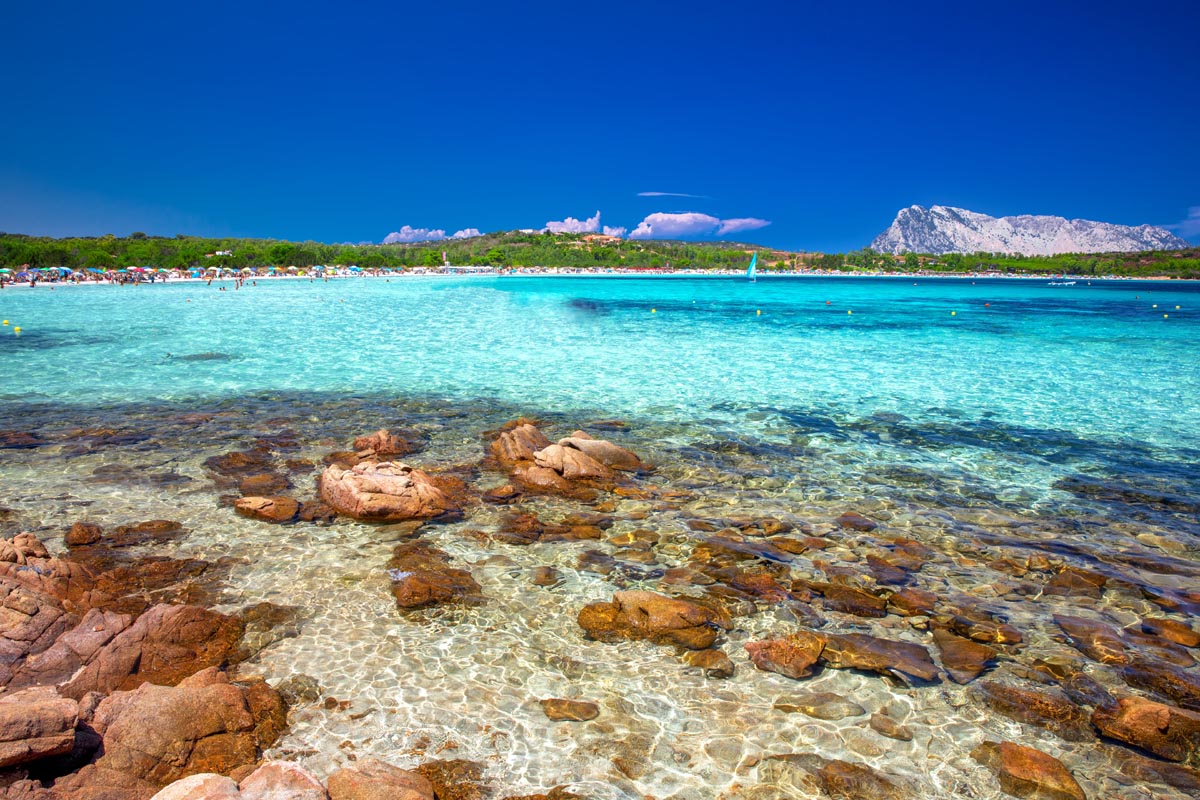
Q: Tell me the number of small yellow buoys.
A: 9